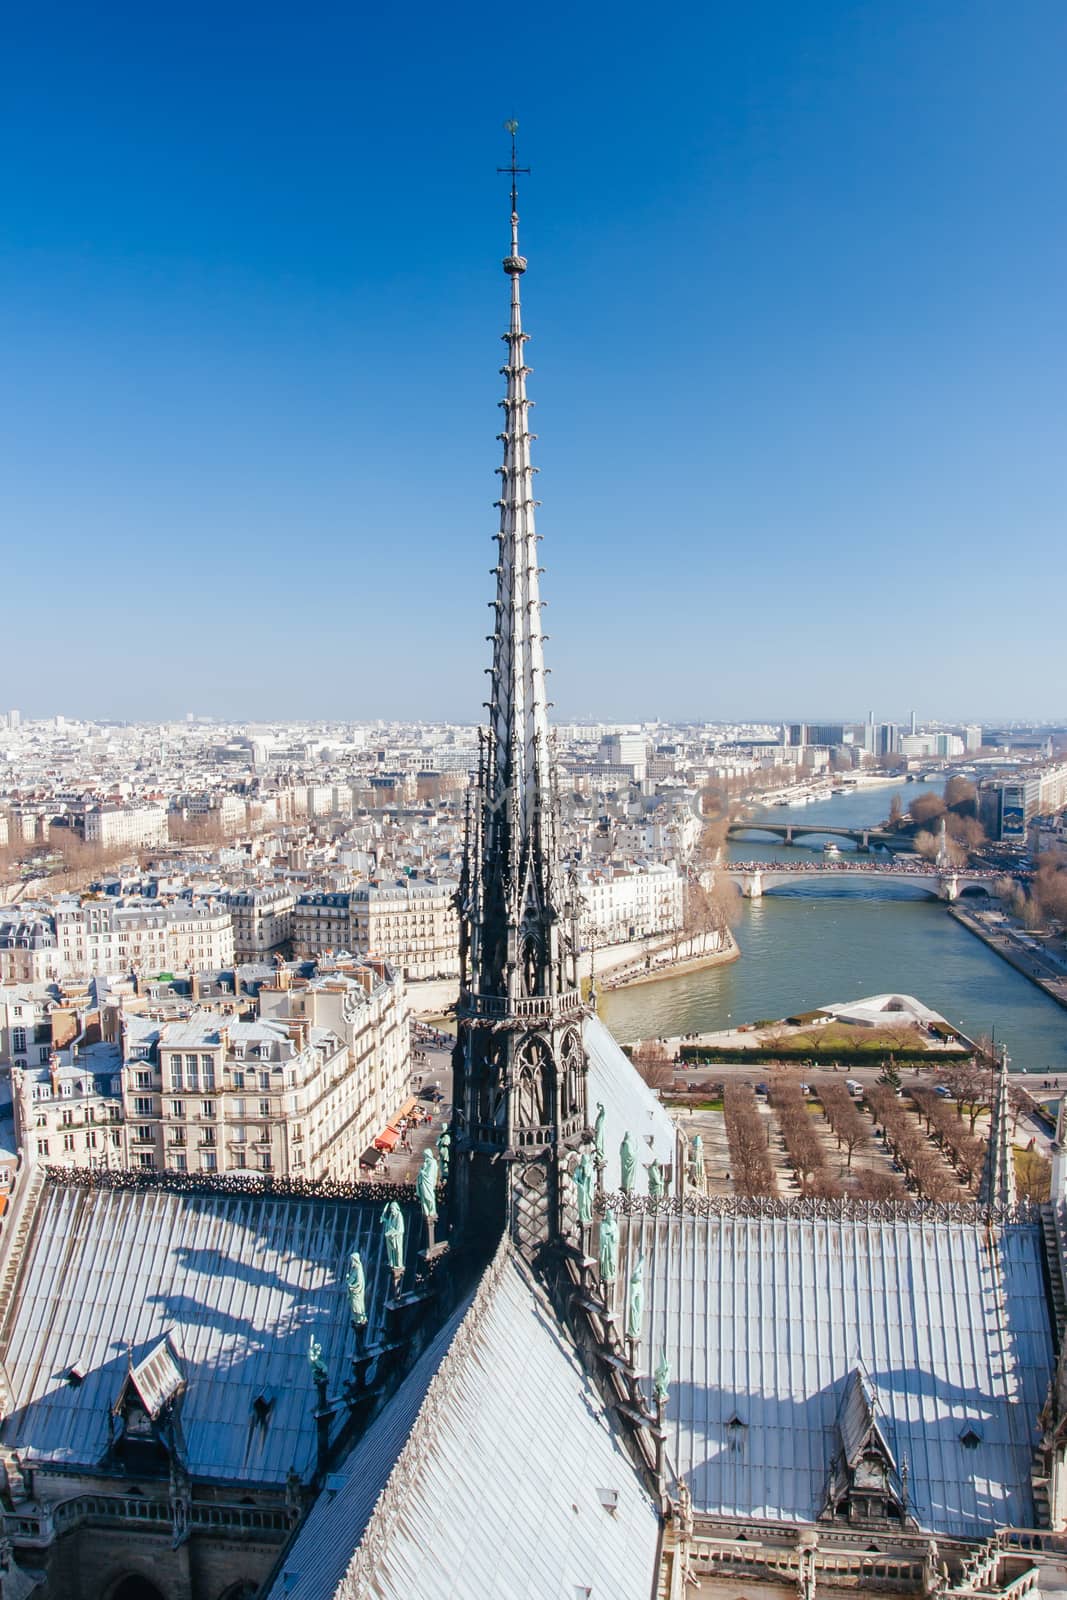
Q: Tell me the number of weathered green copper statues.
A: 12